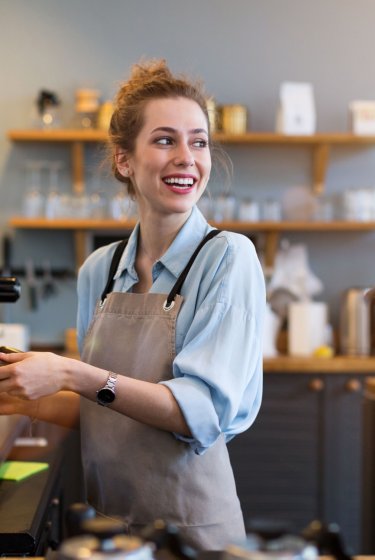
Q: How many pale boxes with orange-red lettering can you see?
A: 1